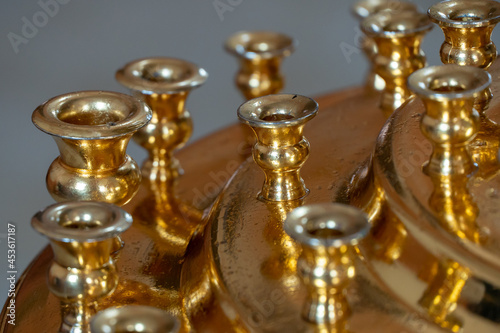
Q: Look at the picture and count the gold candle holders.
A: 11